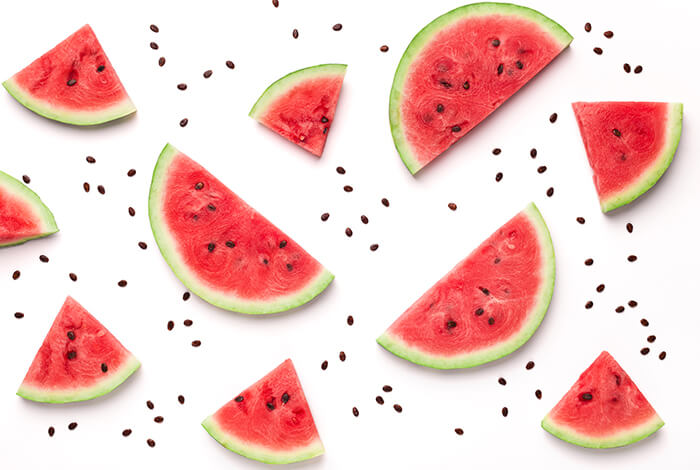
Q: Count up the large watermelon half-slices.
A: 3